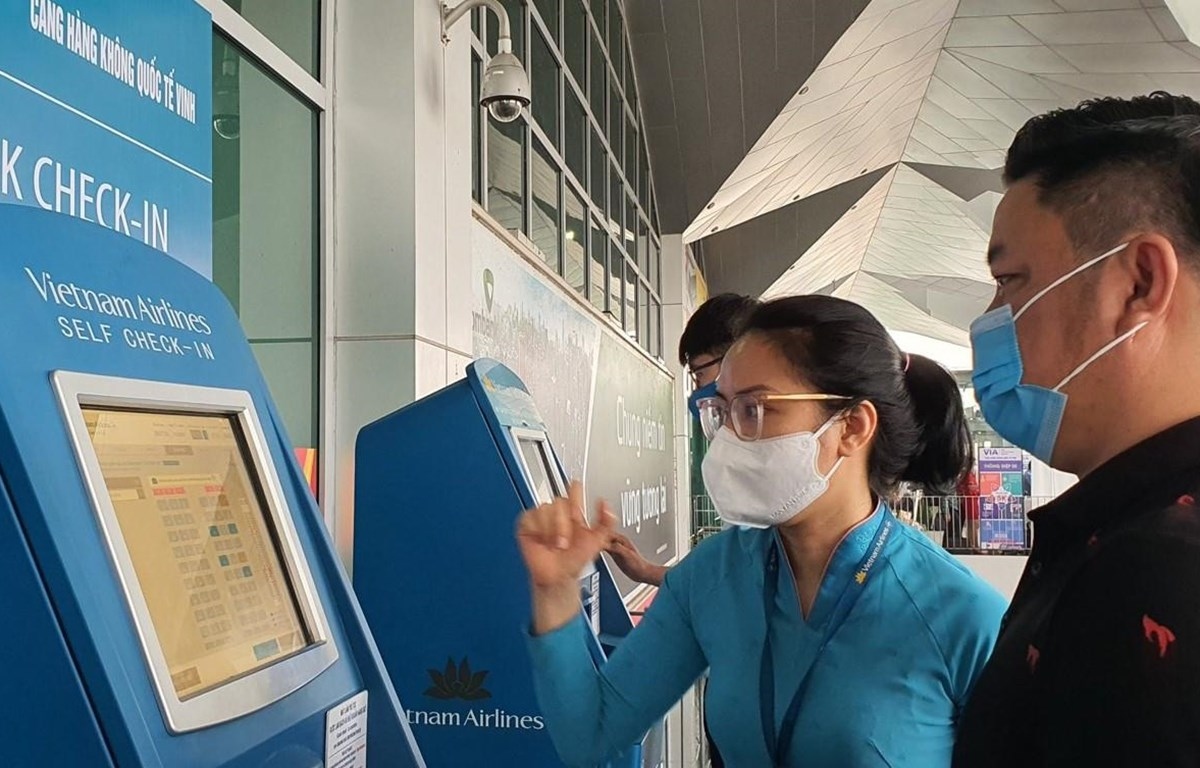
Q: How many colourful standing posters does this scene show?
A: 1